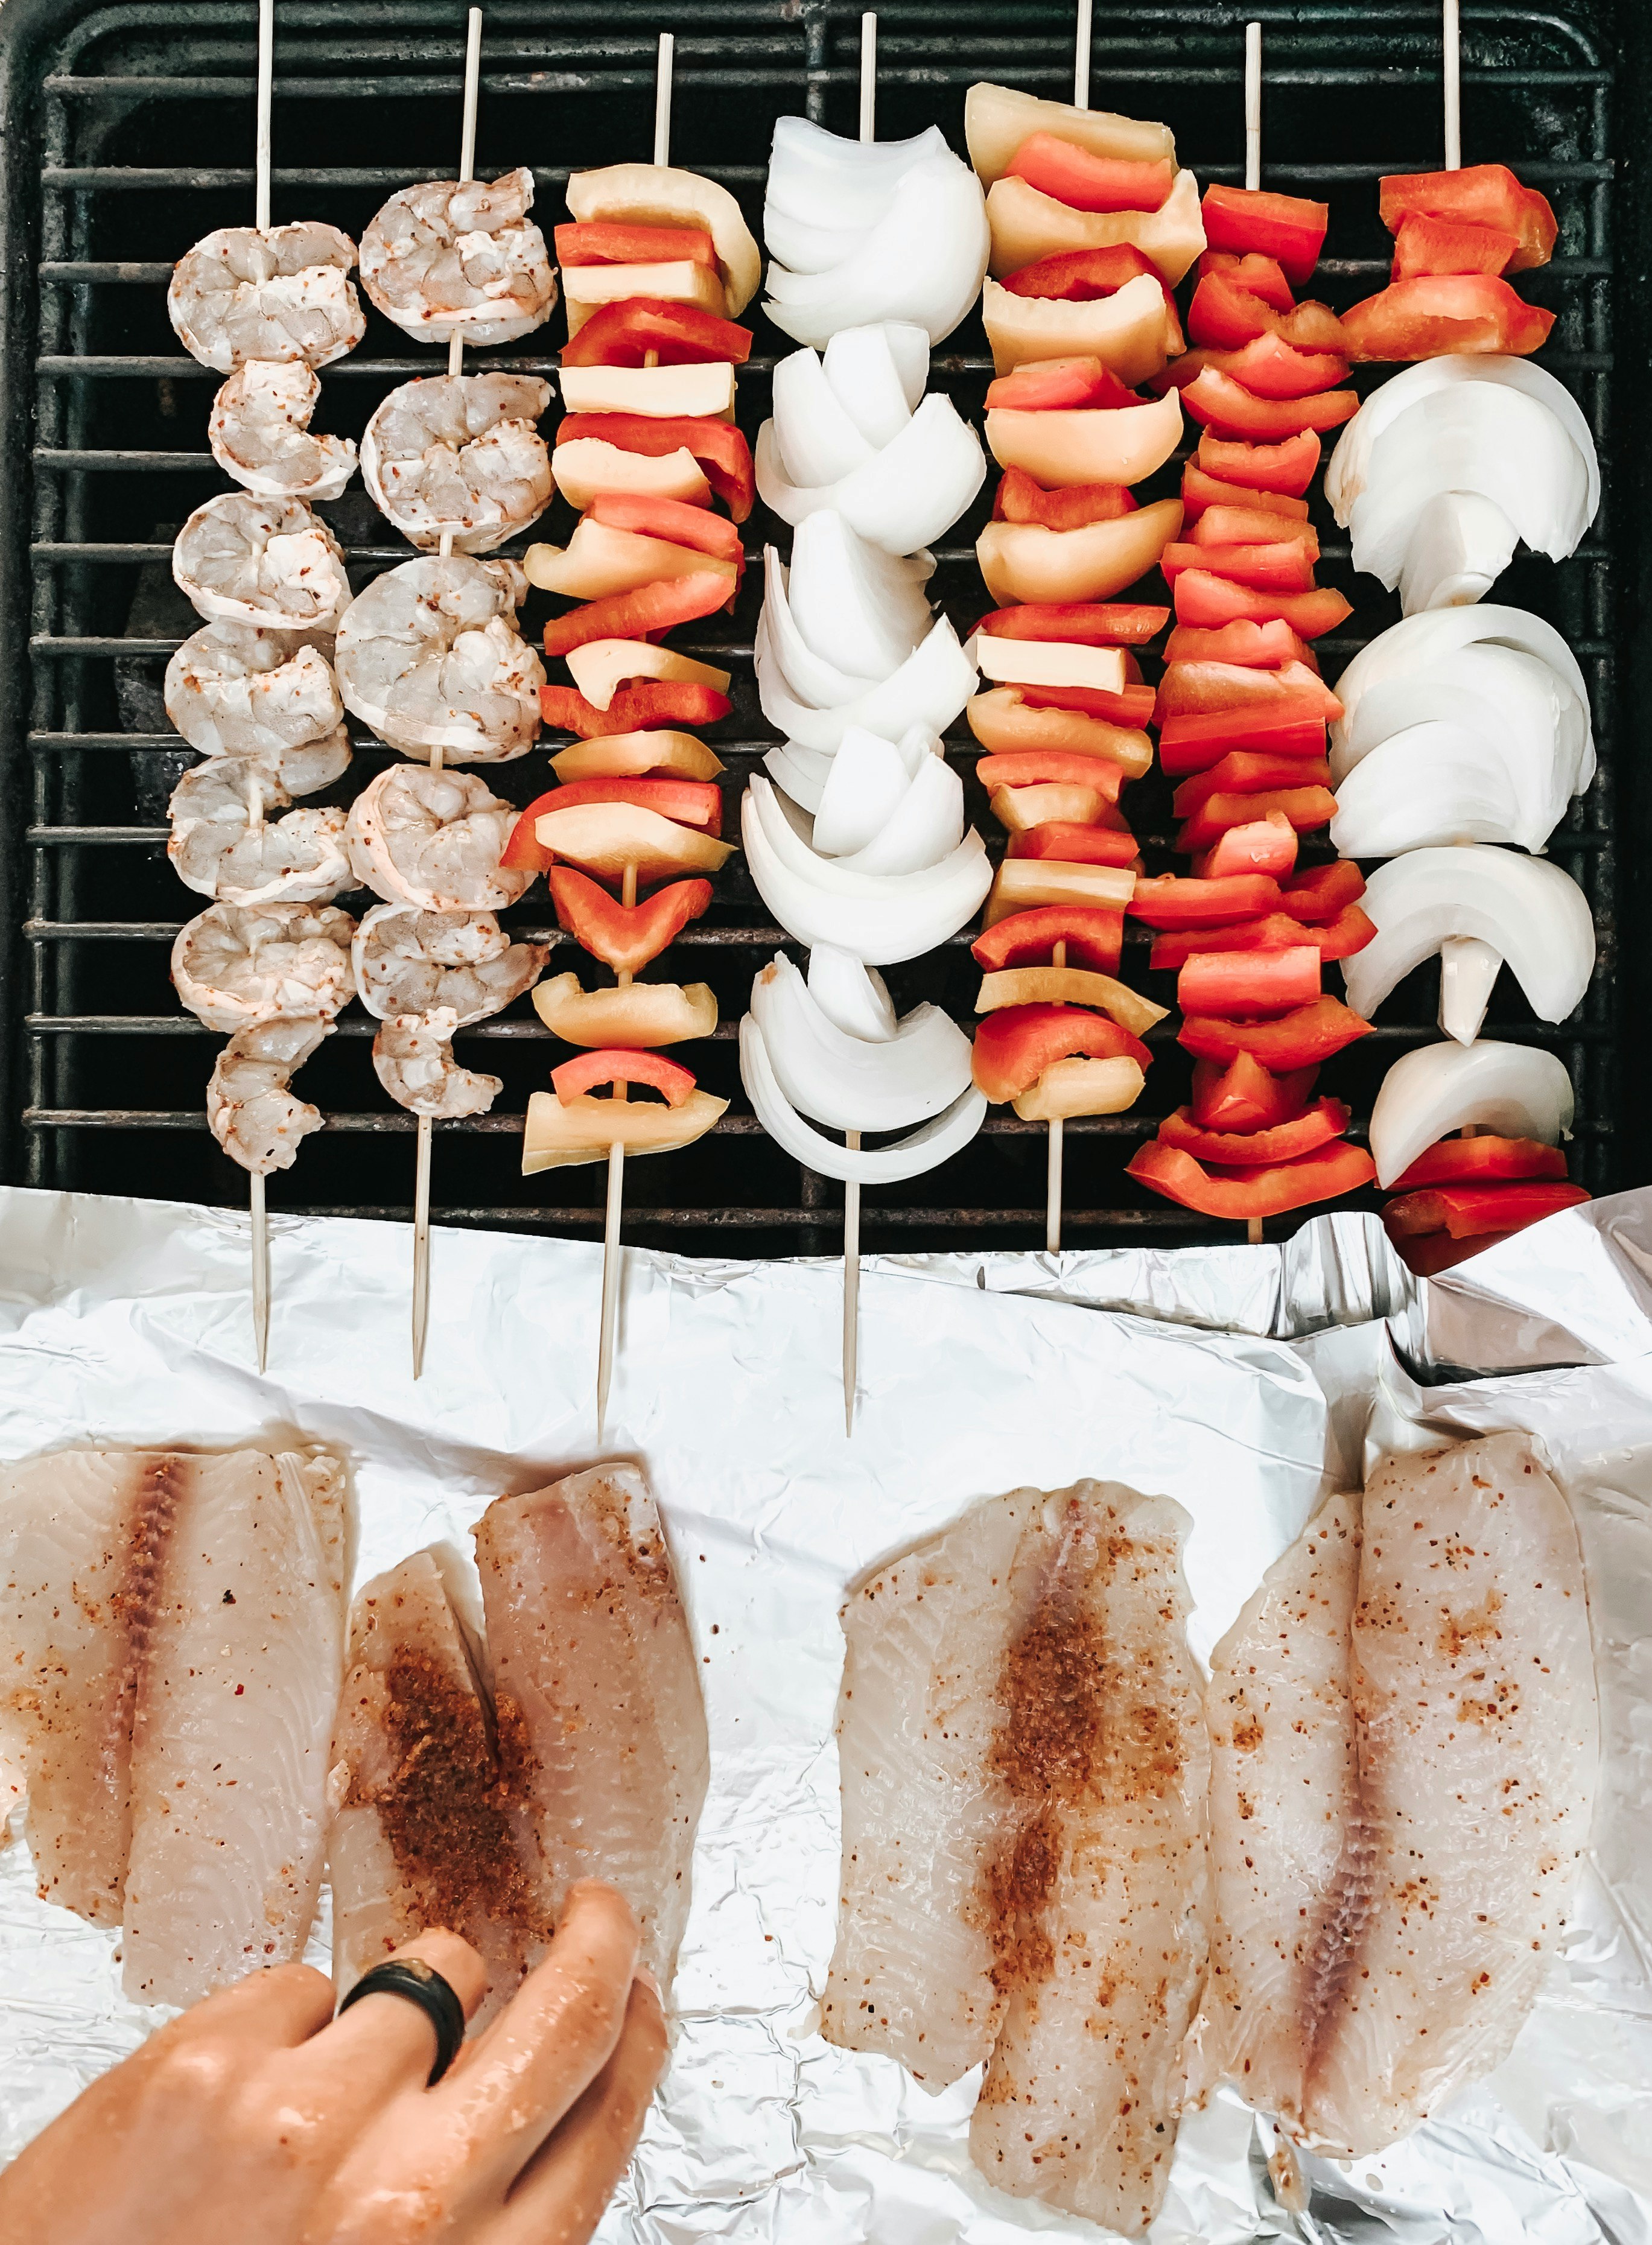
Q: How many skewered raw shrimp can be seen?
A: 13